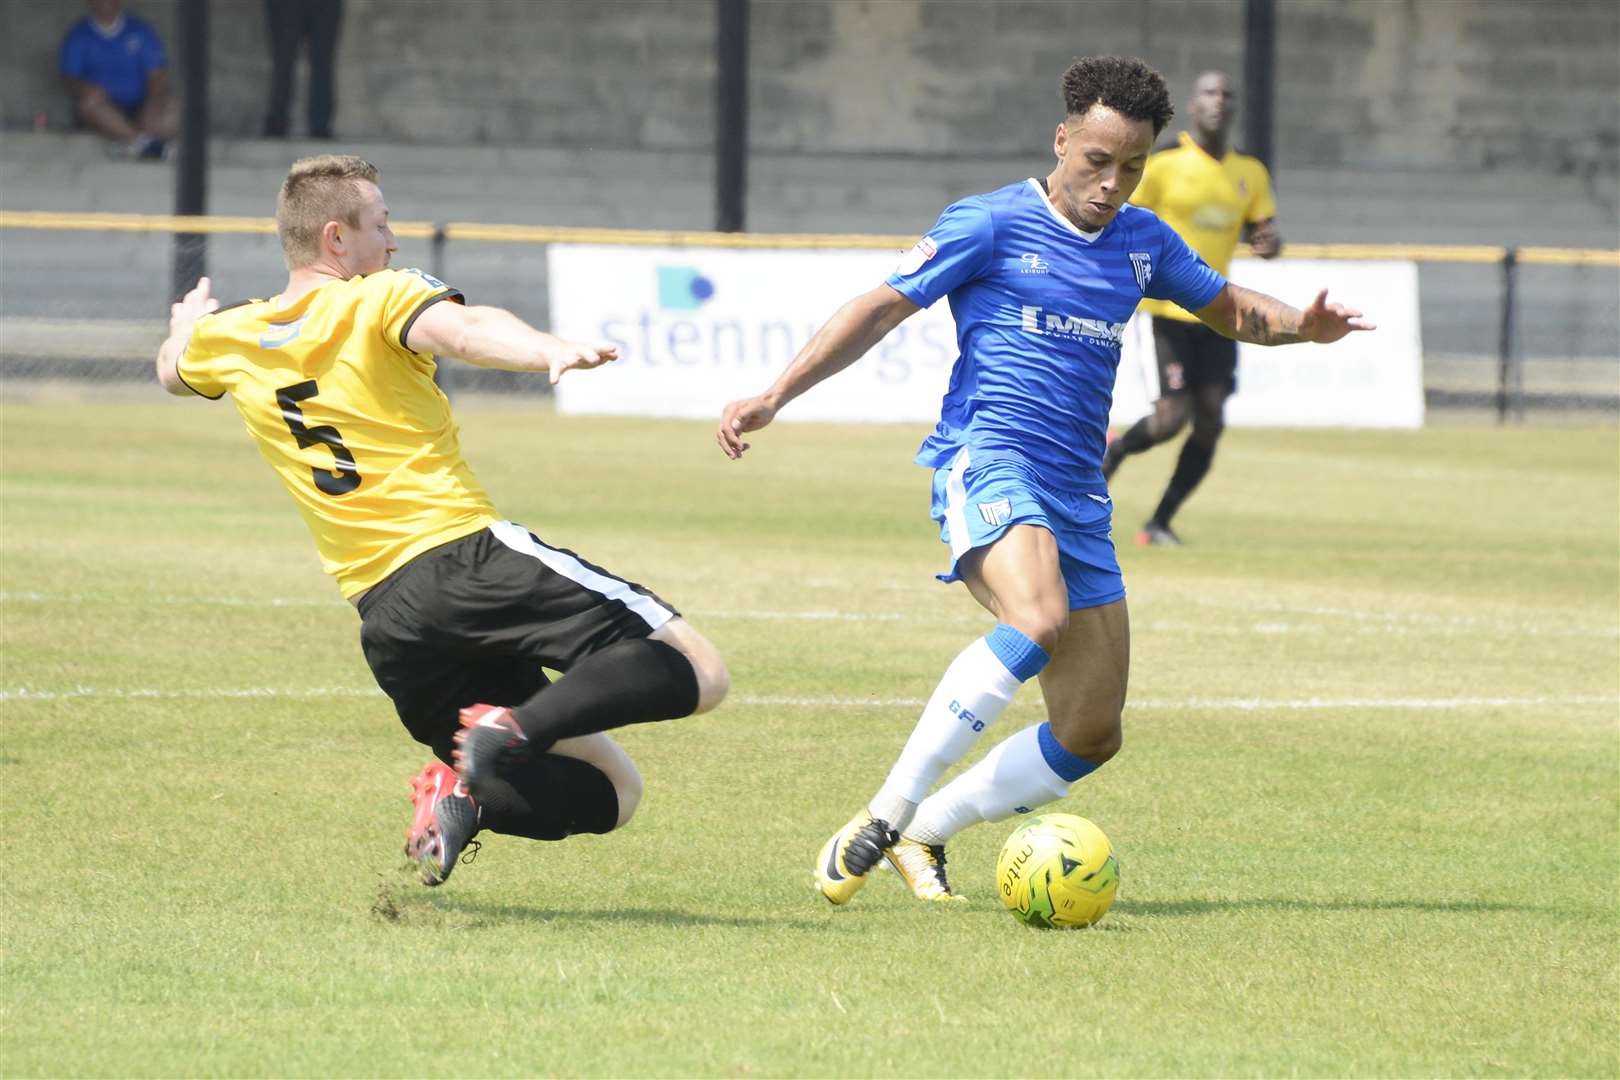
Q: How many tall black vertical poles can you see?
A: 3